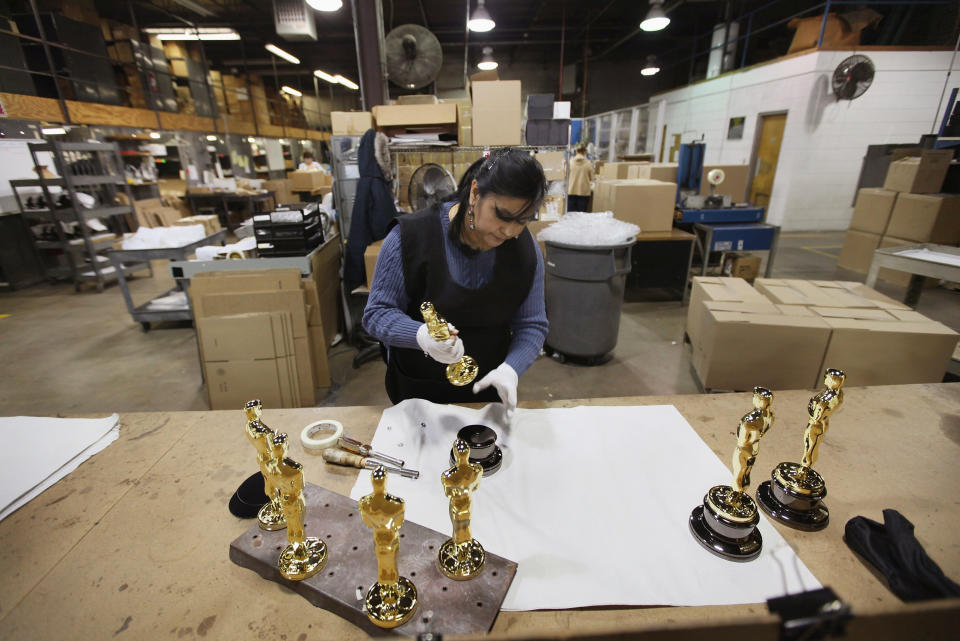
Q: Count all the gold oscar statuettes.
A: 7